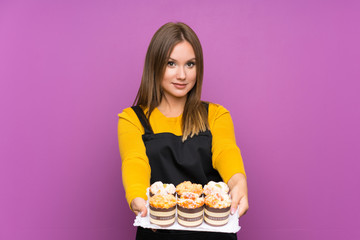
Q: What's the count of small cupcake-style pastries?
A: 6